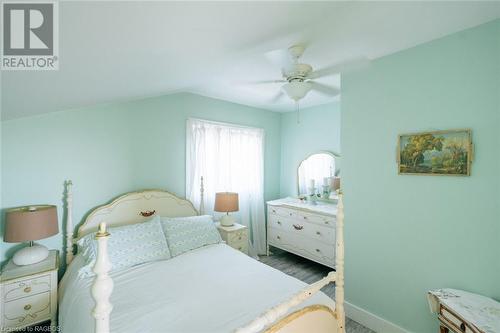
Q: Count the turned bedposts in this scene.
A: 4